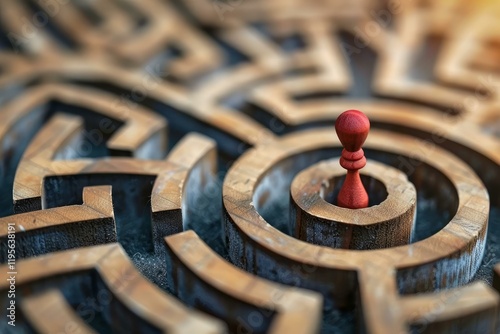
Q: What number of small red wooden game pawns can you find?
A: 1